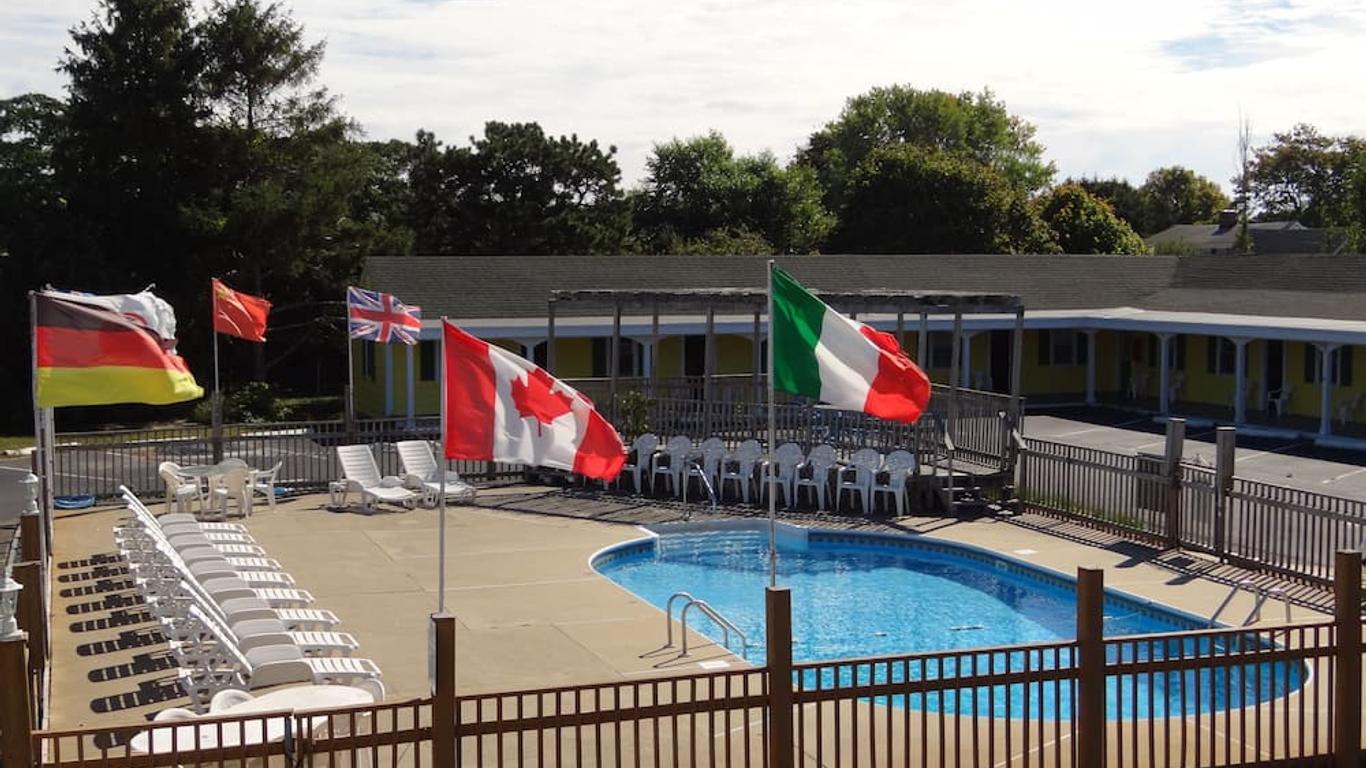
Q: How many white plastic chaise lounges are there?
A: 11